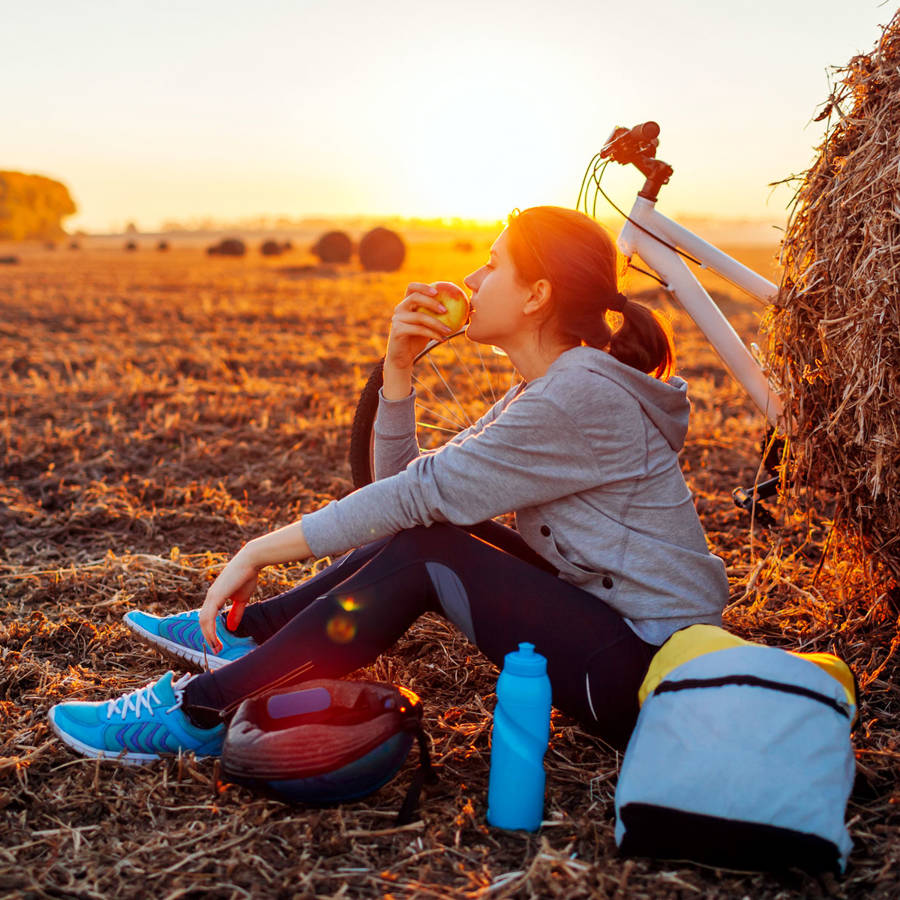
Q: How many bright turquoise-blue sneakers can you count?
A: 2